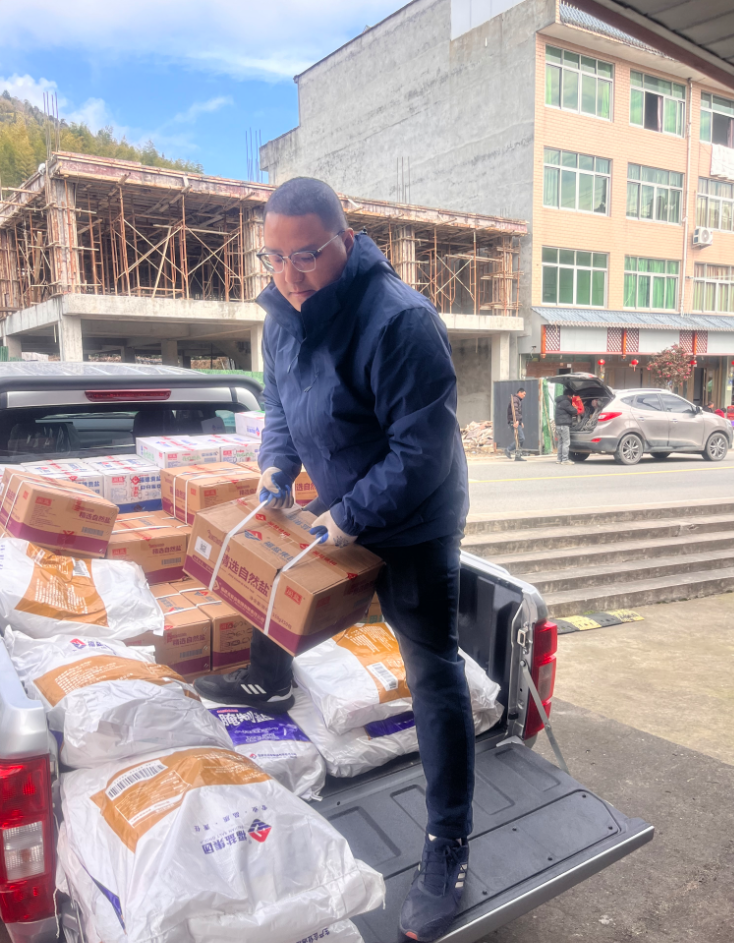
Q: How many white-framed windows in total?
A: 9